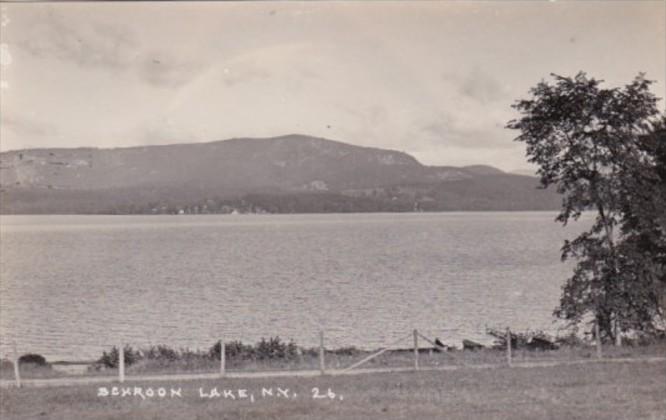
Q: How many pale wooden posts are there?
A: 7